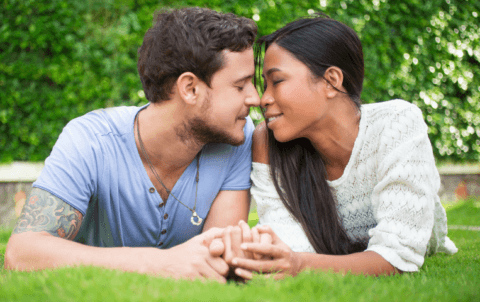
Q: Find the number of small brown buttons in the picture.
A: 5